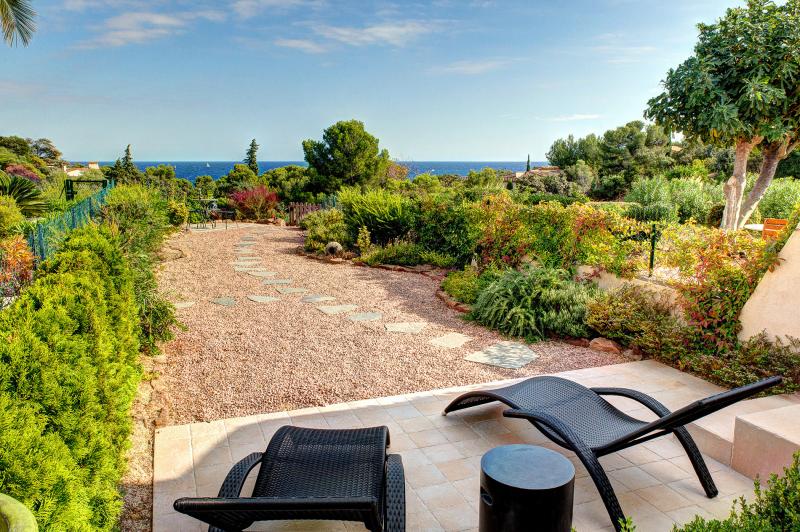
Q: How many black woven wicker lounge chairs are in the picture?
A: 2